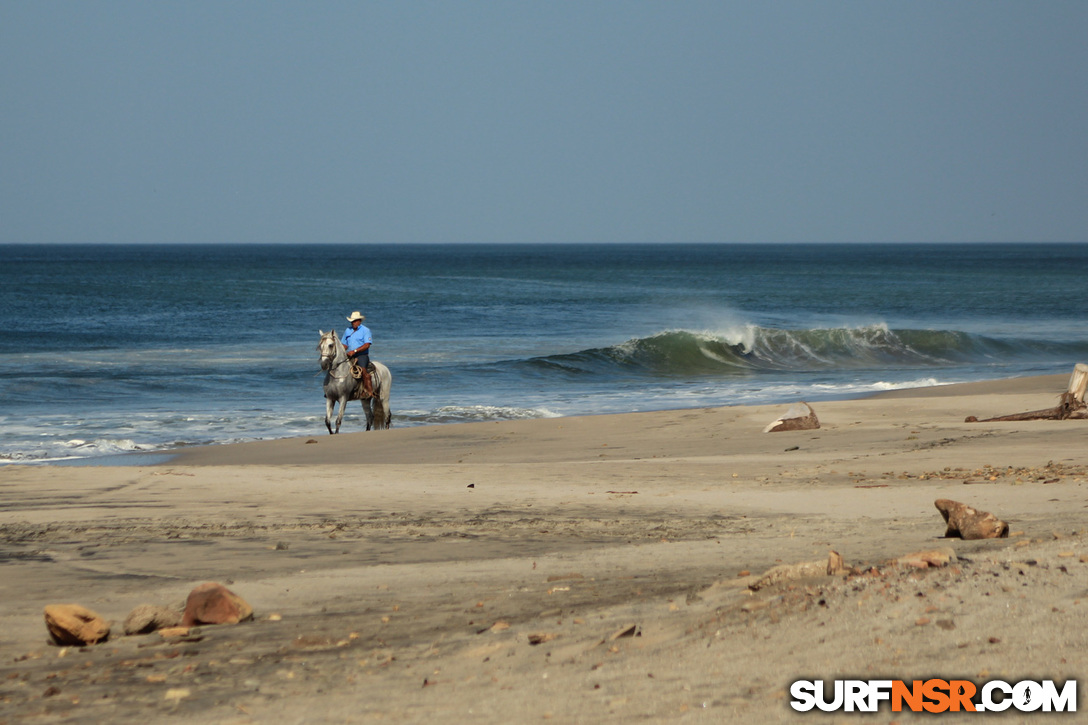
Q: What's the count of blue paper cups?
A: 0